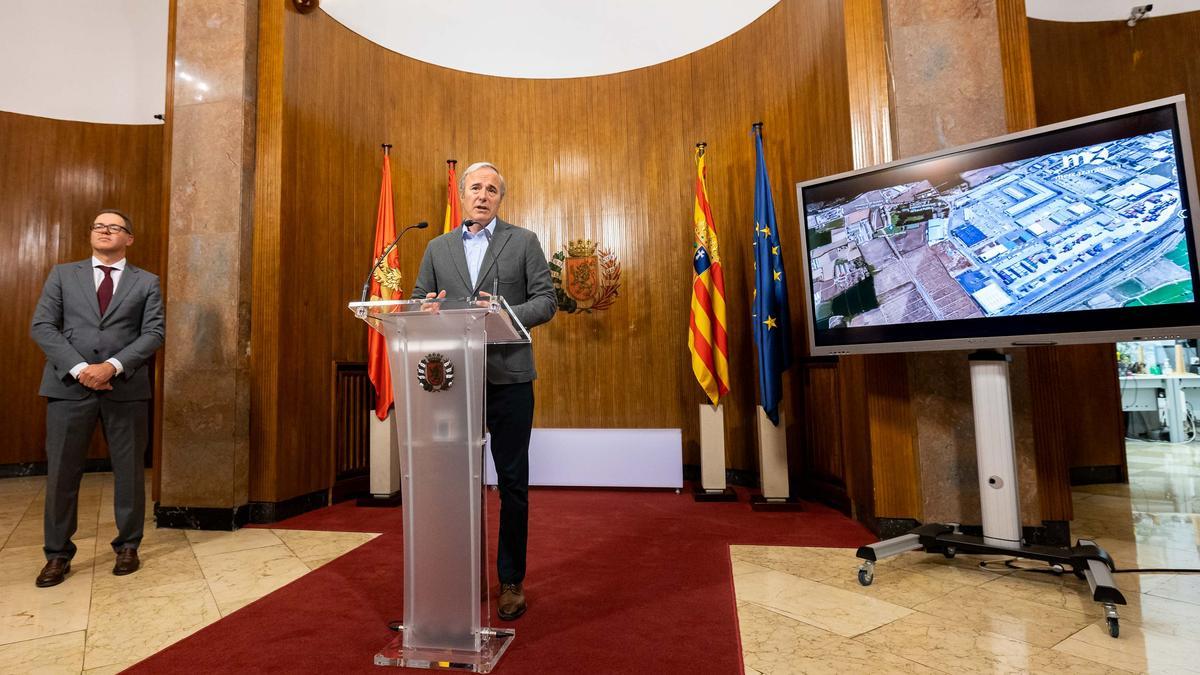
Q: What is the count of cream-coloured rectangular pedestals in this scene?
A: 3